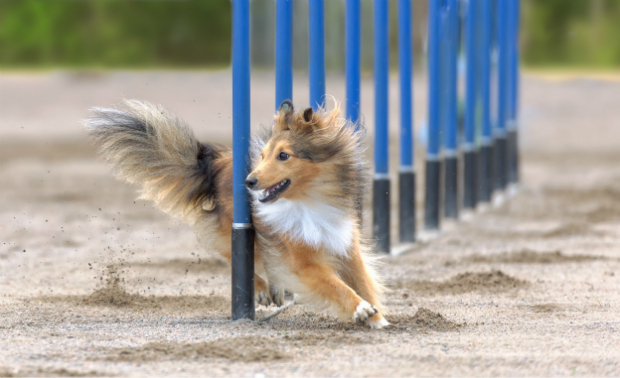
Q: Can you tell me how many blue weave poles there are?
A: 12